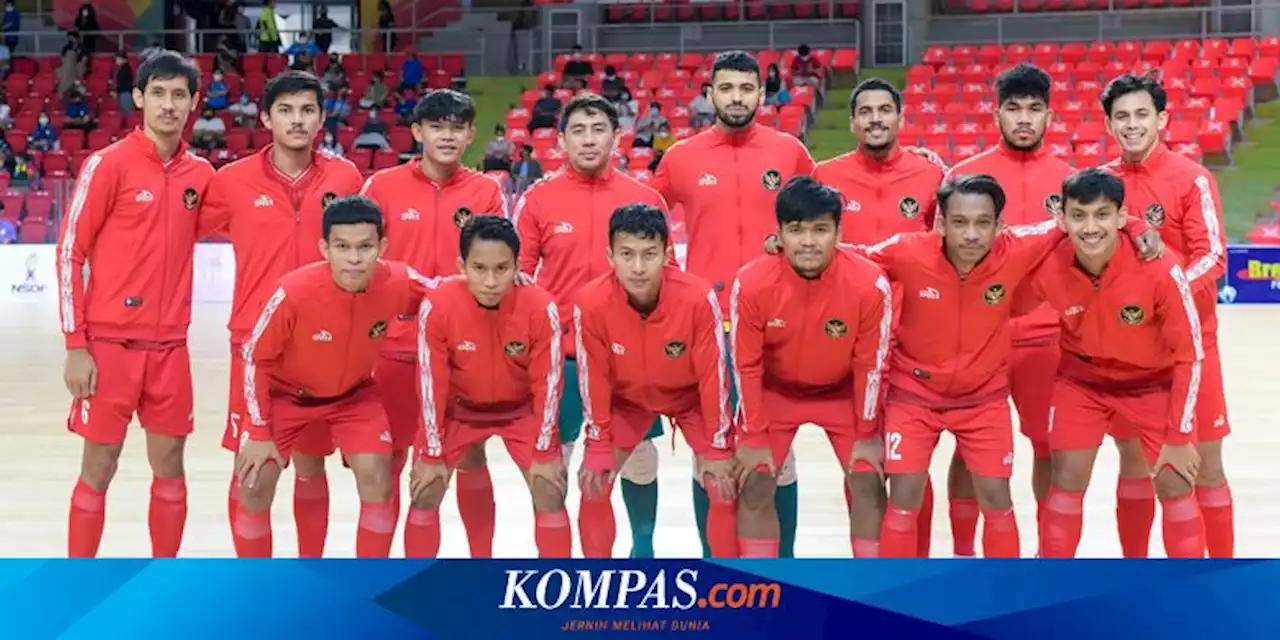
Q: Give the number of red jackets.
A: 14